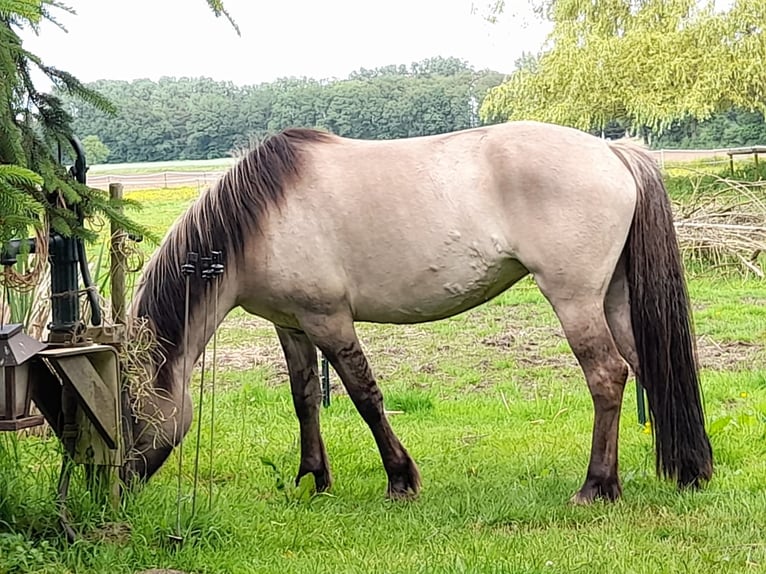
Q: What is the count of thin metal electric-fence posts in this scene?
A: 3